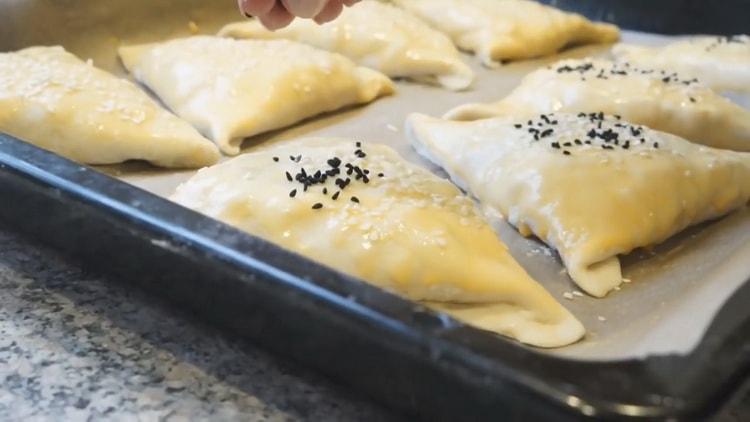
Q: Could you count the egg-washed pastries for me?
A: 8